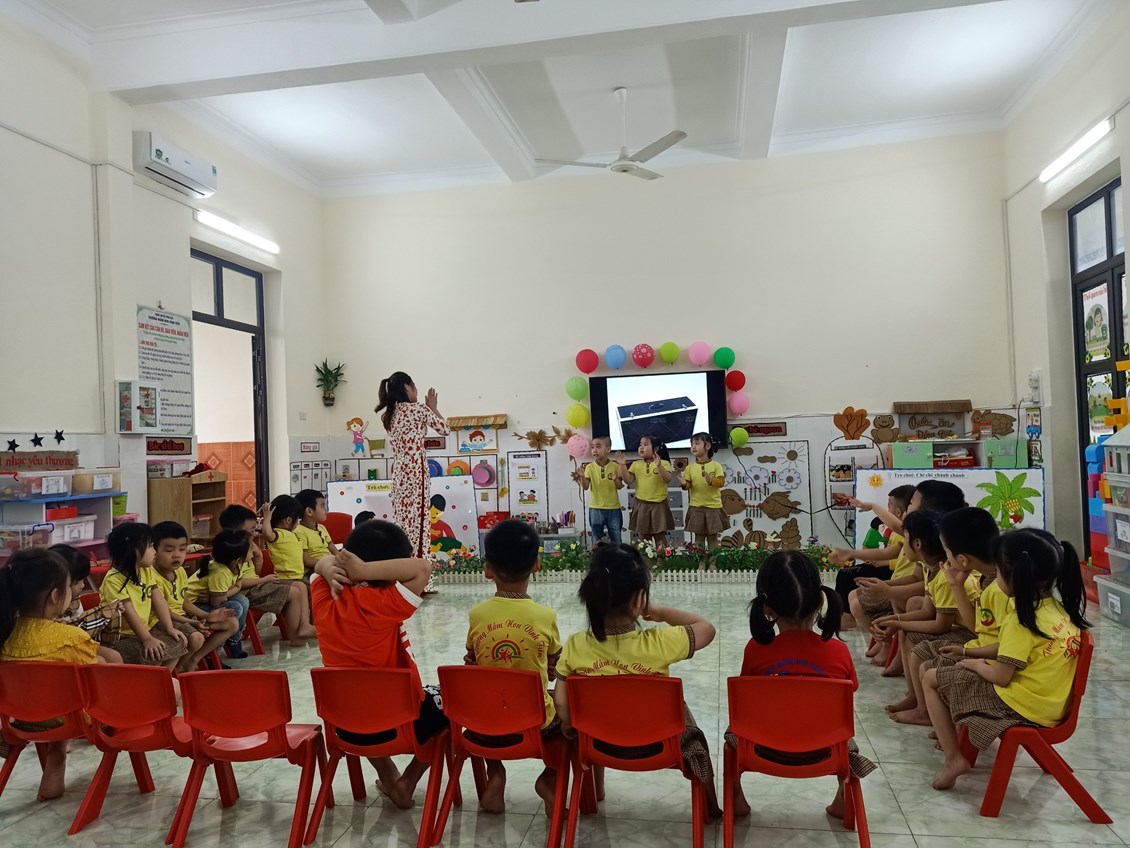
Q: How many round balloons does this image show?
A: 12